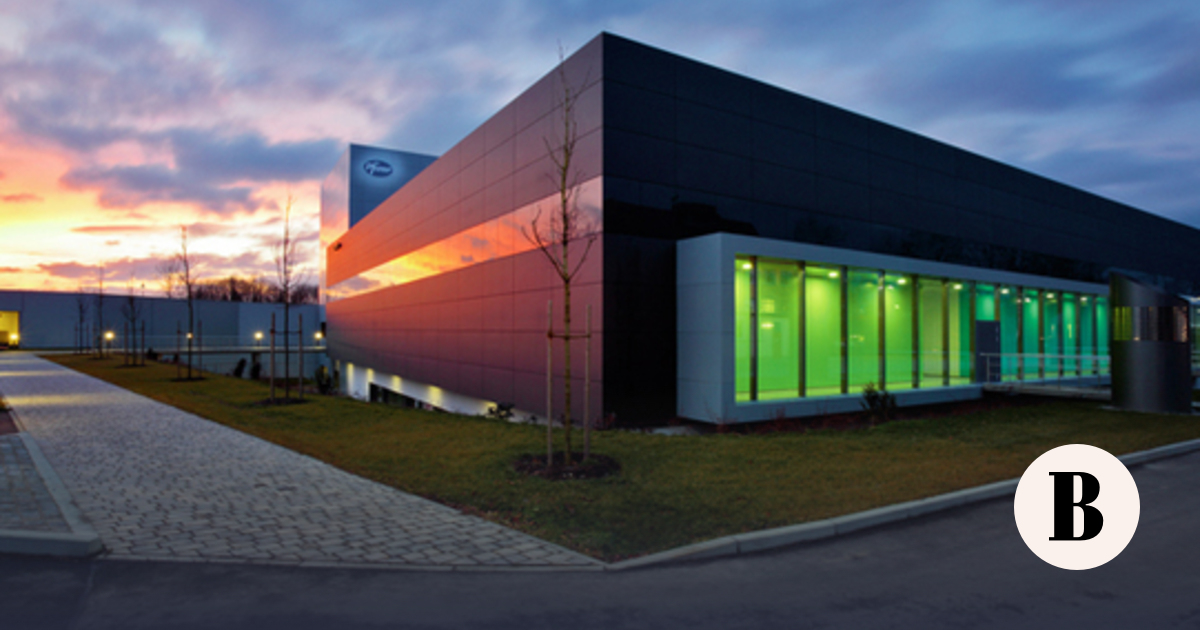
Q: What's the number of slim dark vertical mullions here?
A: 13